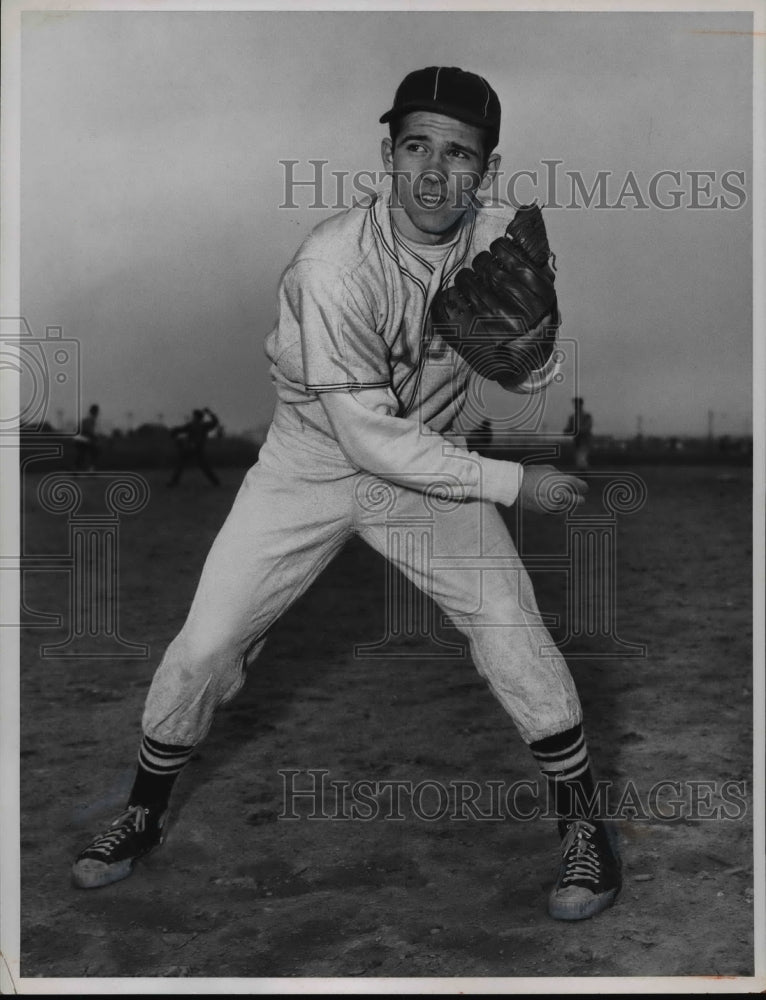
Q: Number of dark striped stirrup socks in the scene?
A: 2